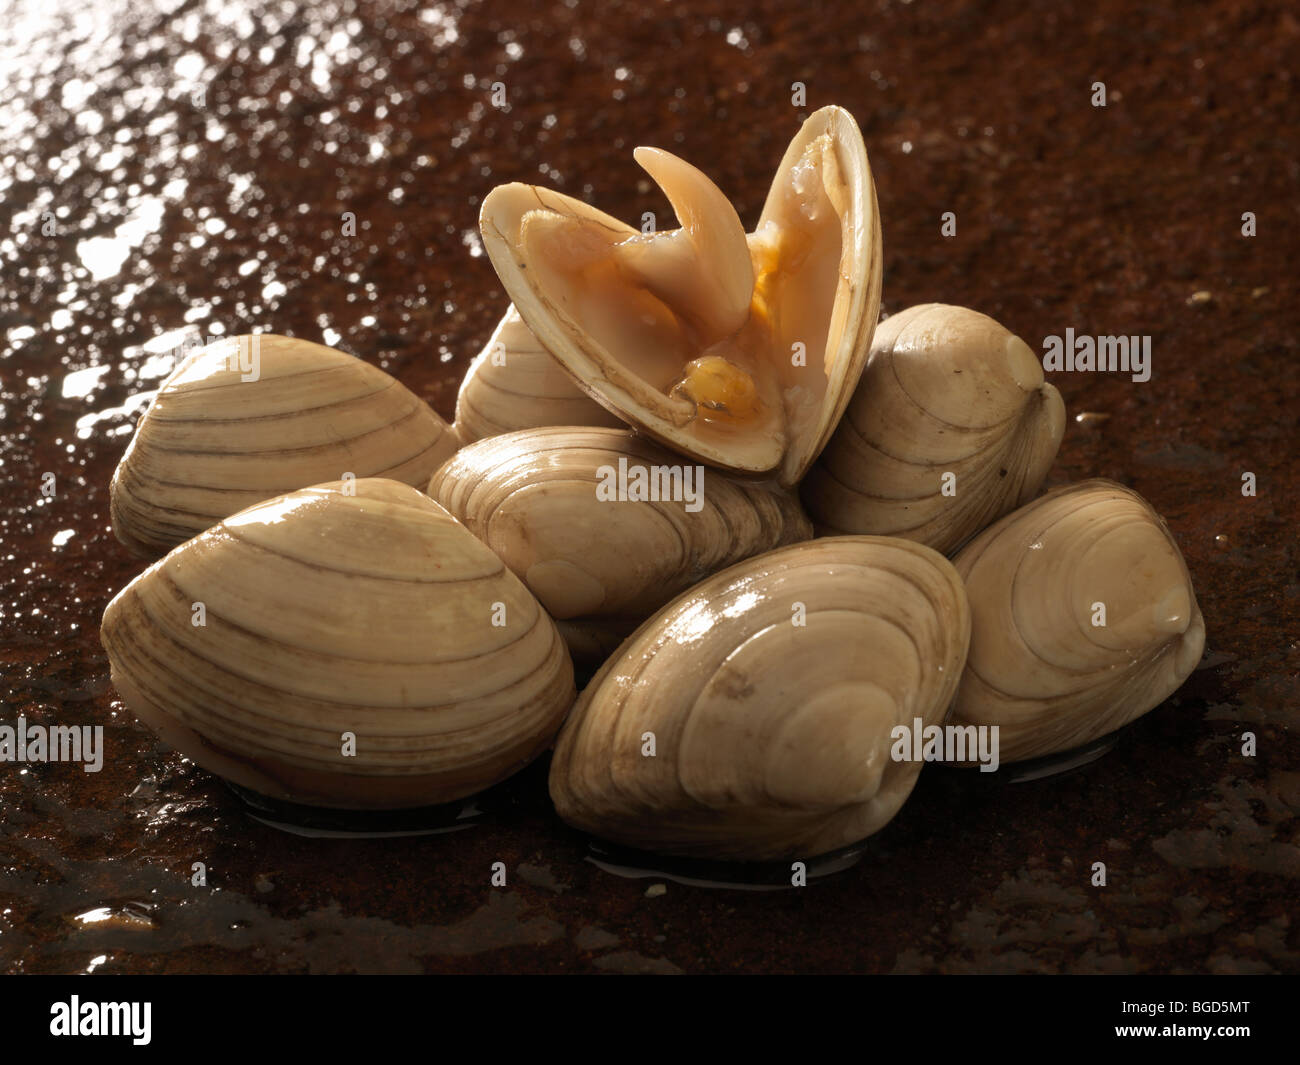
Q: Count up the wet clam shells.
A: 8